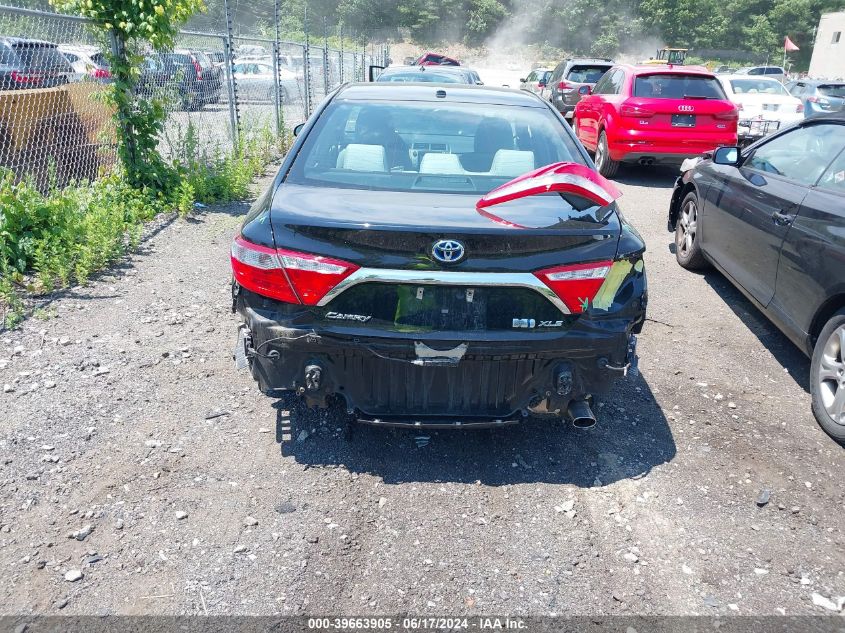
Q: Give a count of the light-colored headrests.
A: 3